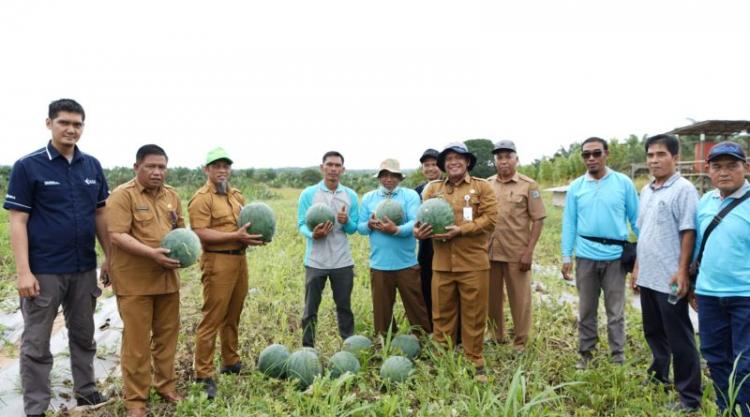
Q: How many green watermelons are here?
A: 12